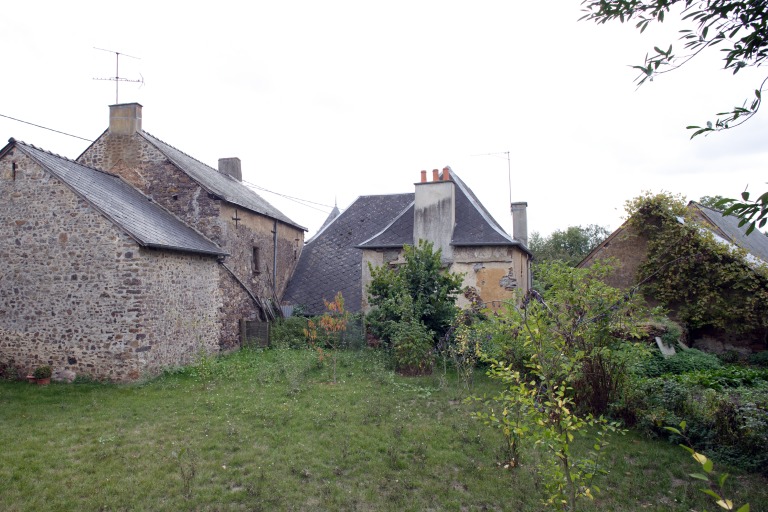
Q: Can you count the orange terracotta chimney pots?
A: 3